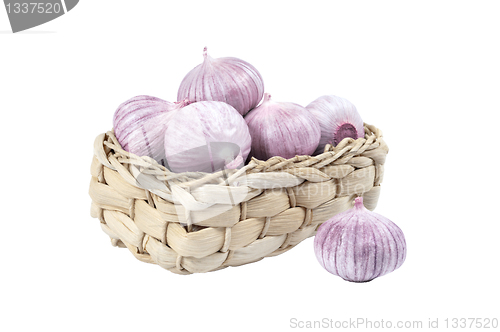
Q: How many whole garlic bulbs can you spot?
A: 6